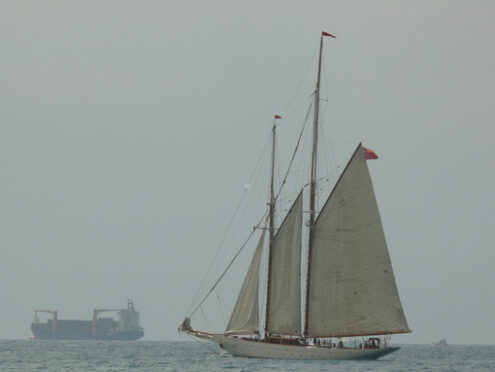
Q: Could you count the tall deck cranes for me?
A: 2